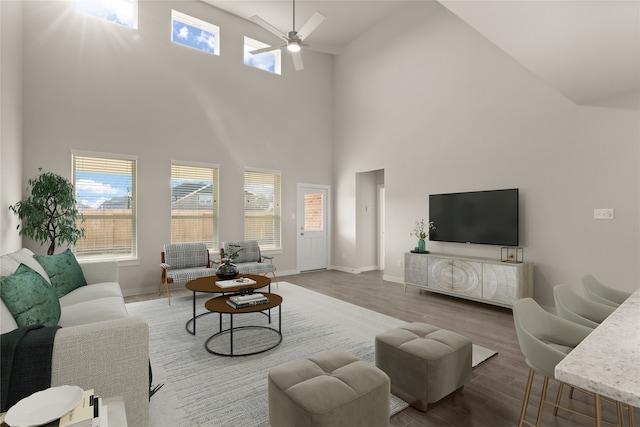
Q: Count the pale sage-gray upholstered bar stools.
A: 3